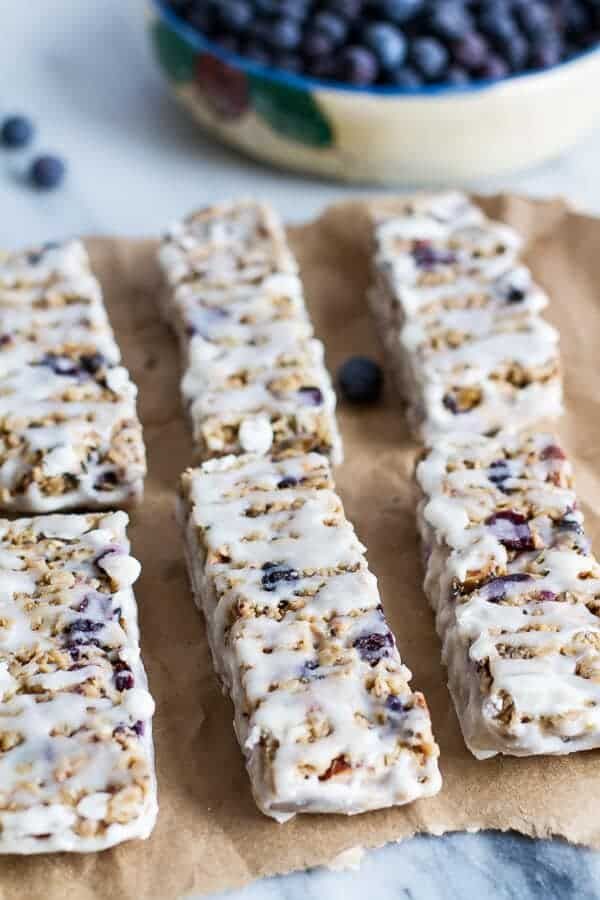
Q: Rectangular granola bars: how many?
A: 6